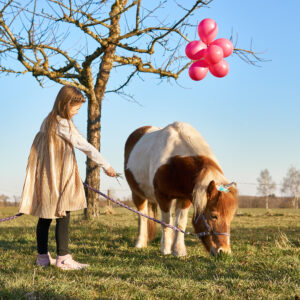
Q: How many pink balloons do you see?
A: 6